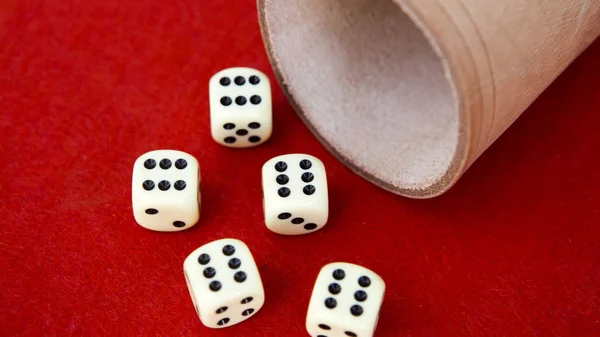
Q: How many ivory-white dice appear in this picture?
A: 5